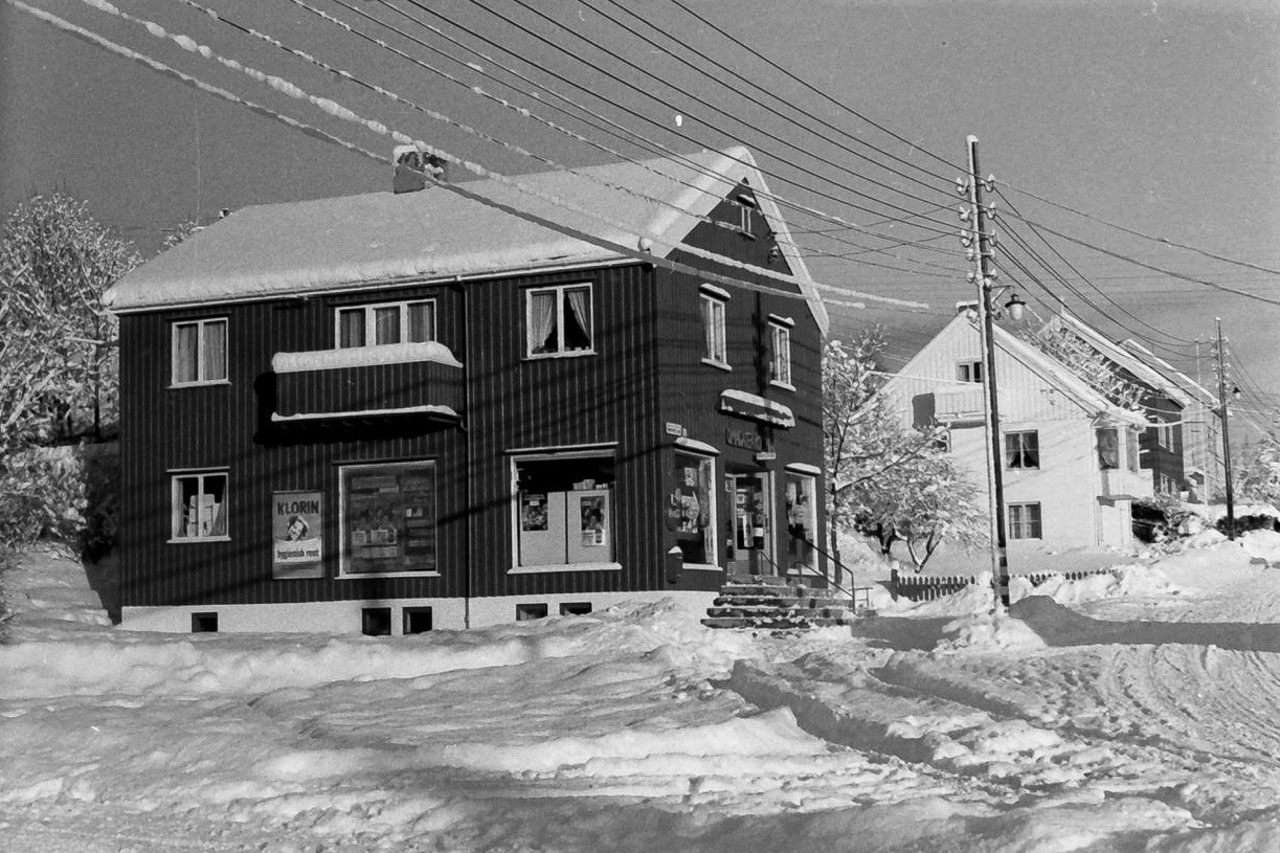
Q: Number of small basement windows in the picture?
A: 5